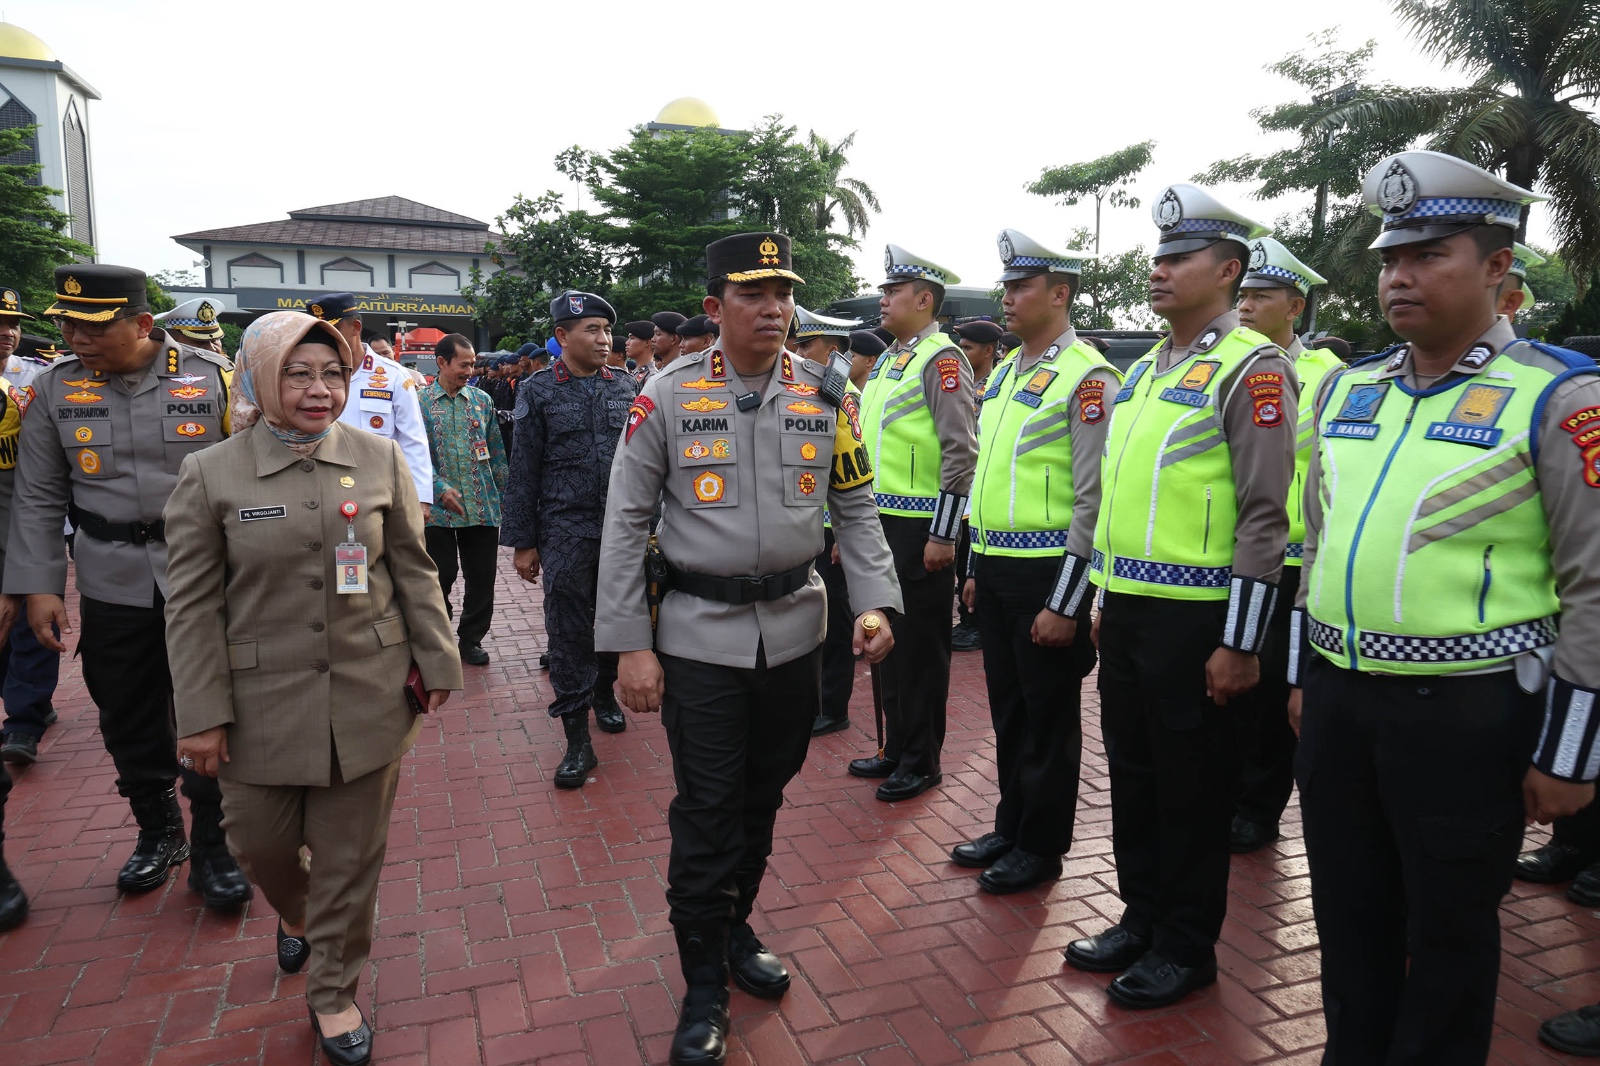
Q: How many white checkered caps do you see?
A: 8